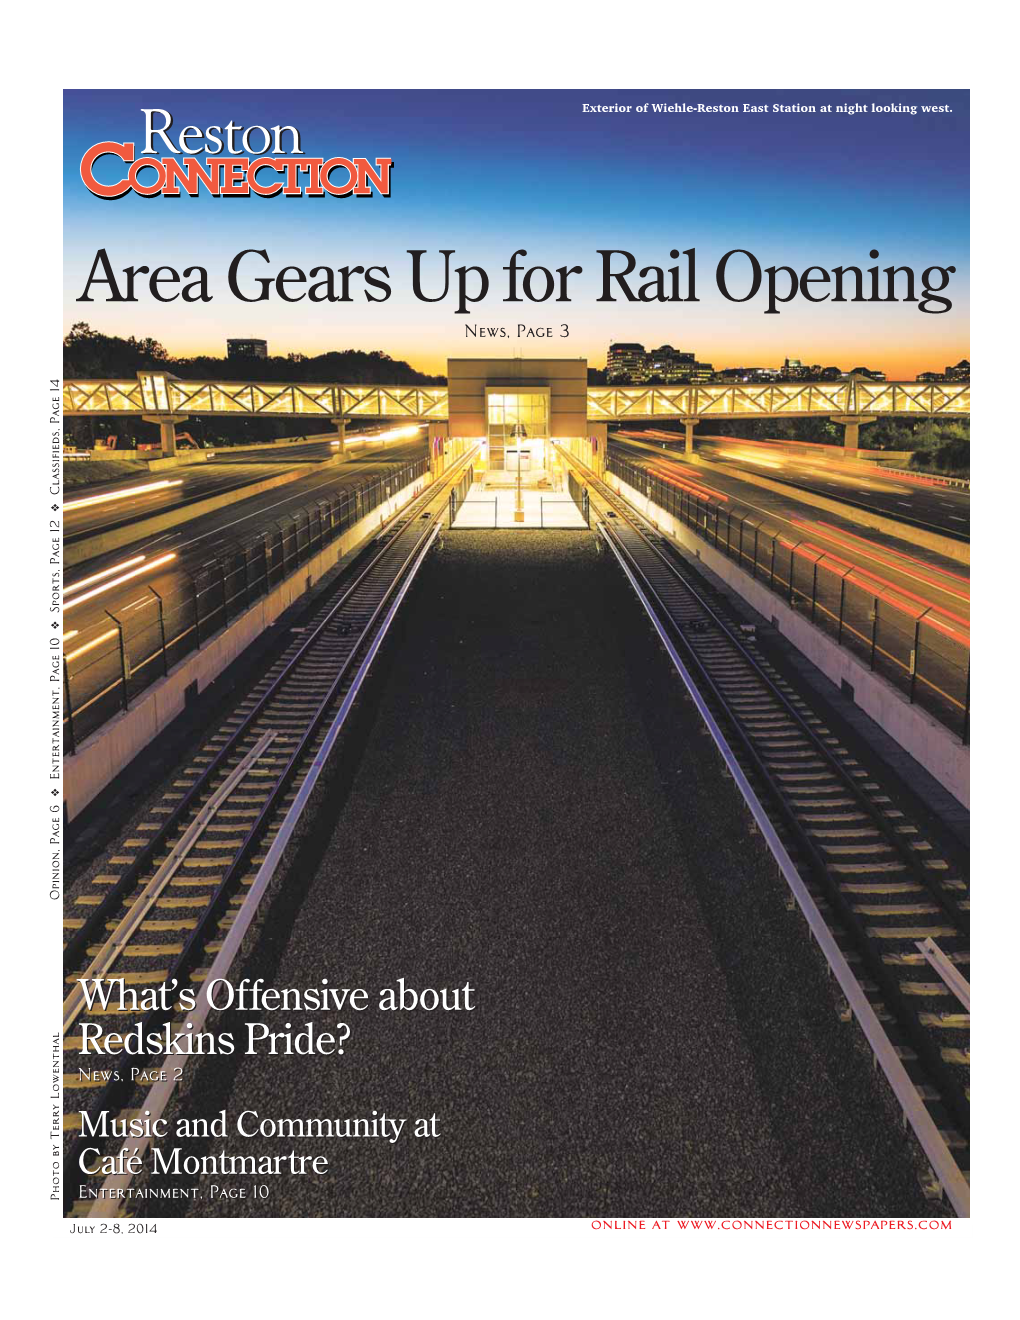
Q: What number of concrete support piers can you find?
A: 4